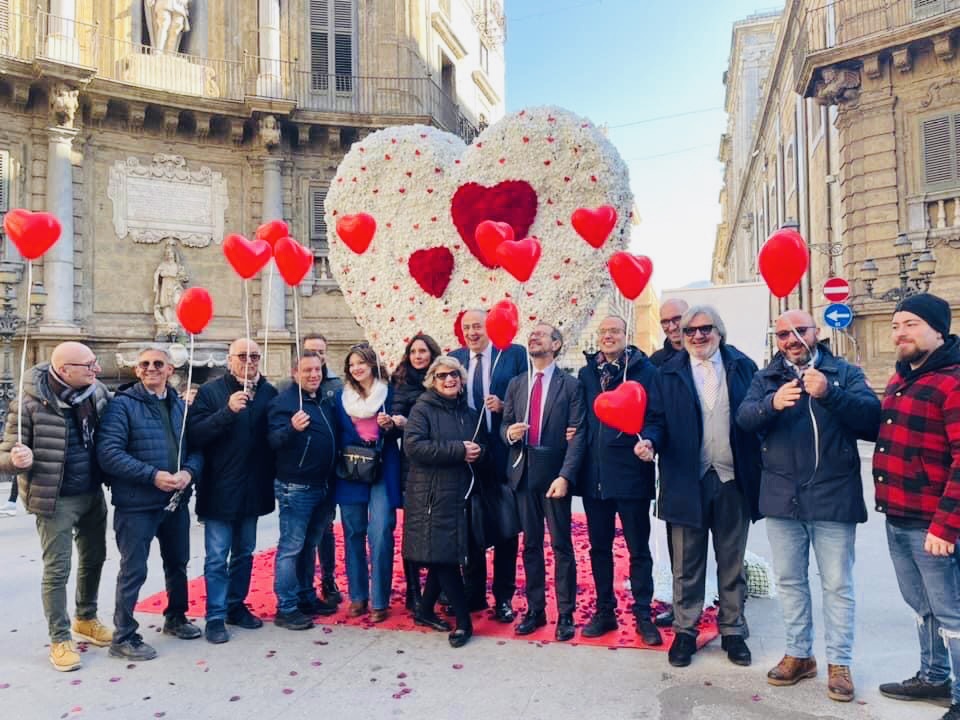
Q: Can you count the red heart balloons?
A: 13